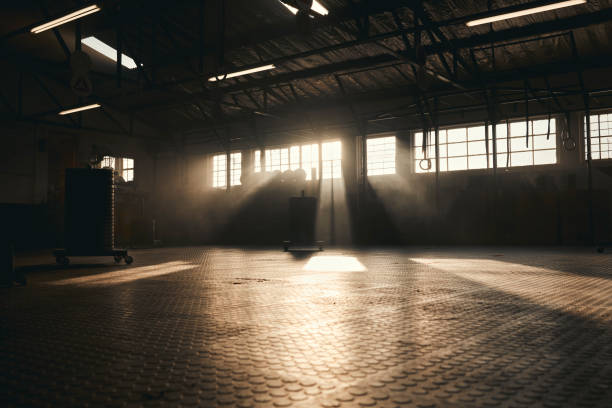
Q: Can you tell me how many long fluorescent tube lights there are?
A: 4